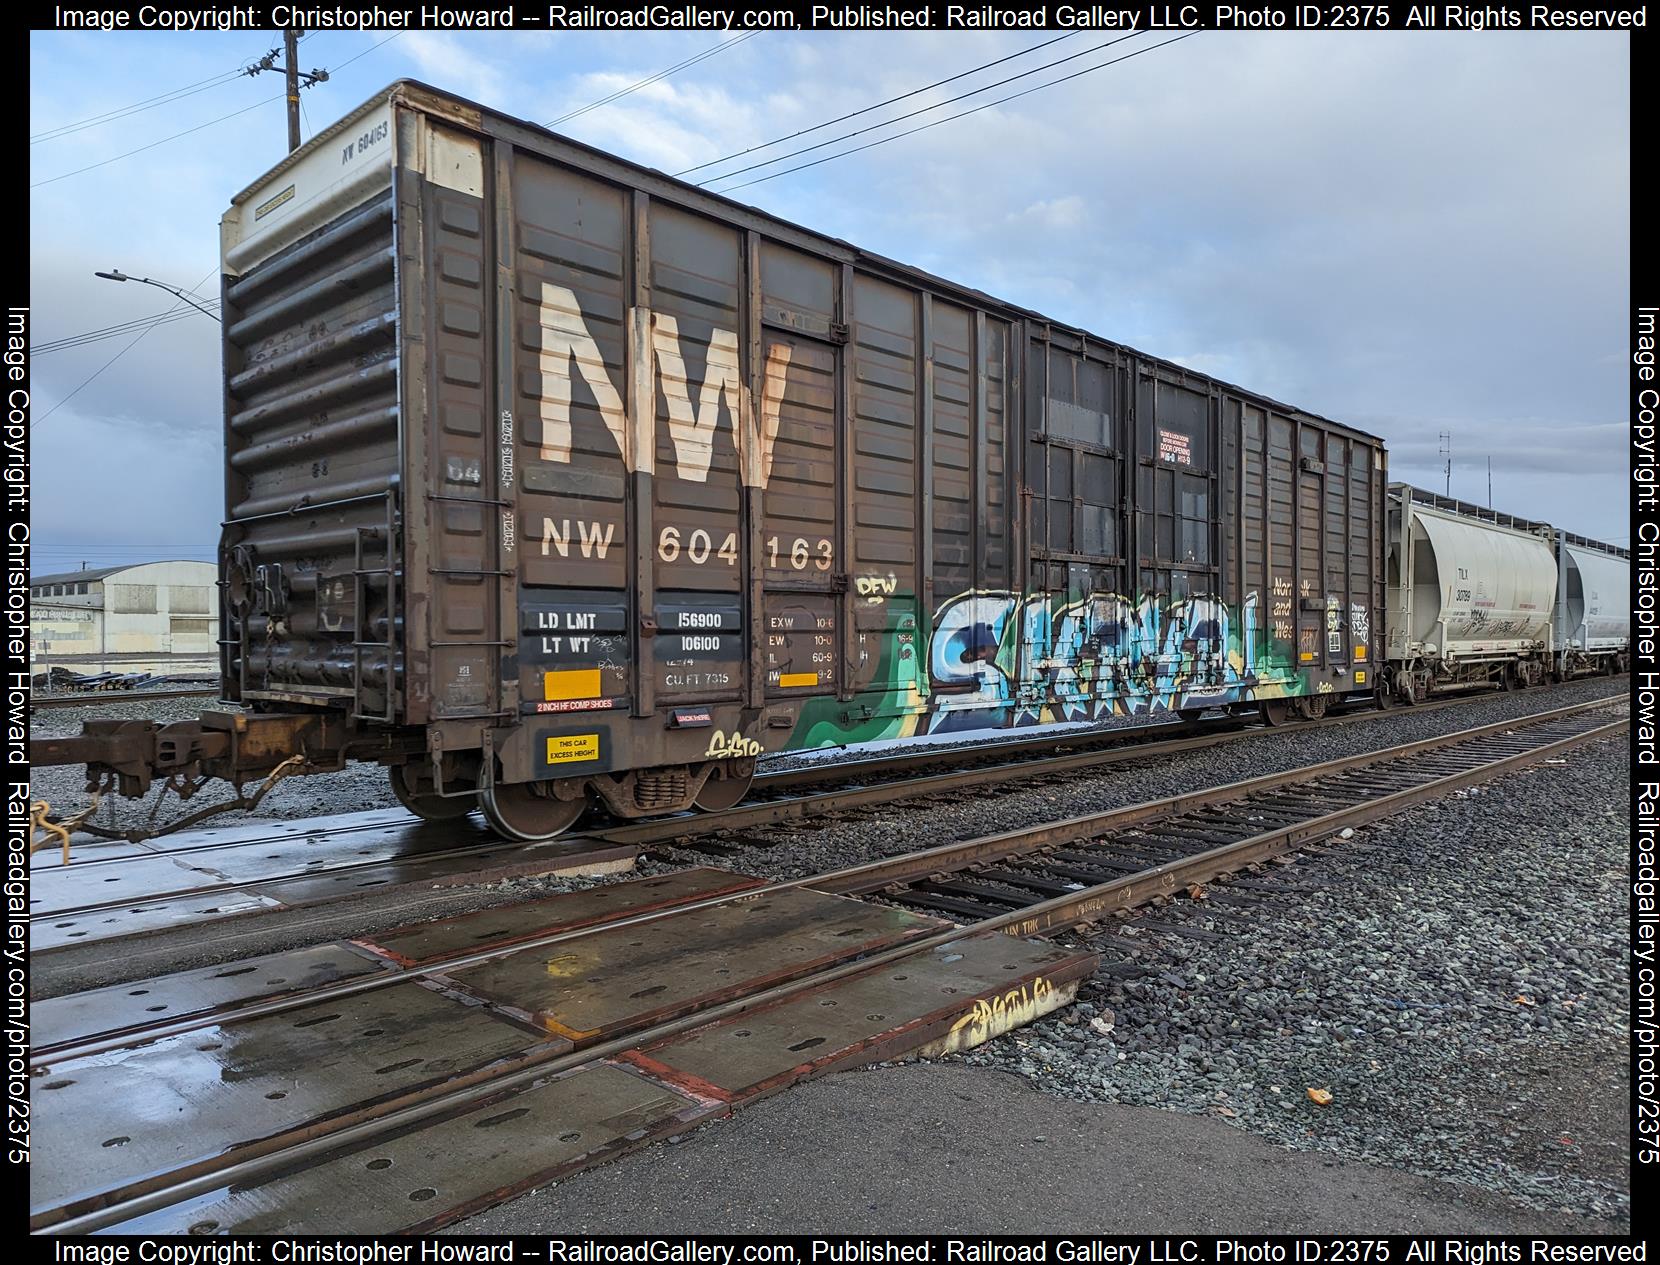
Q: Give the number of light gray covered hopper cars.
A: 2